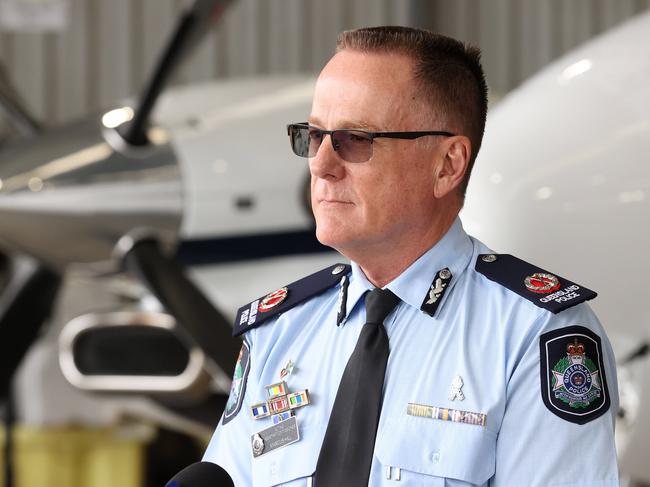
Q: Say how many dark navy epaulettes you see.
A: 2